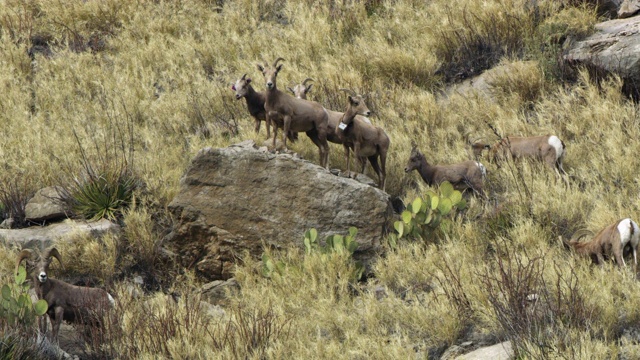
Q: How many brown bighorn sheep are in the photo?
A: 8